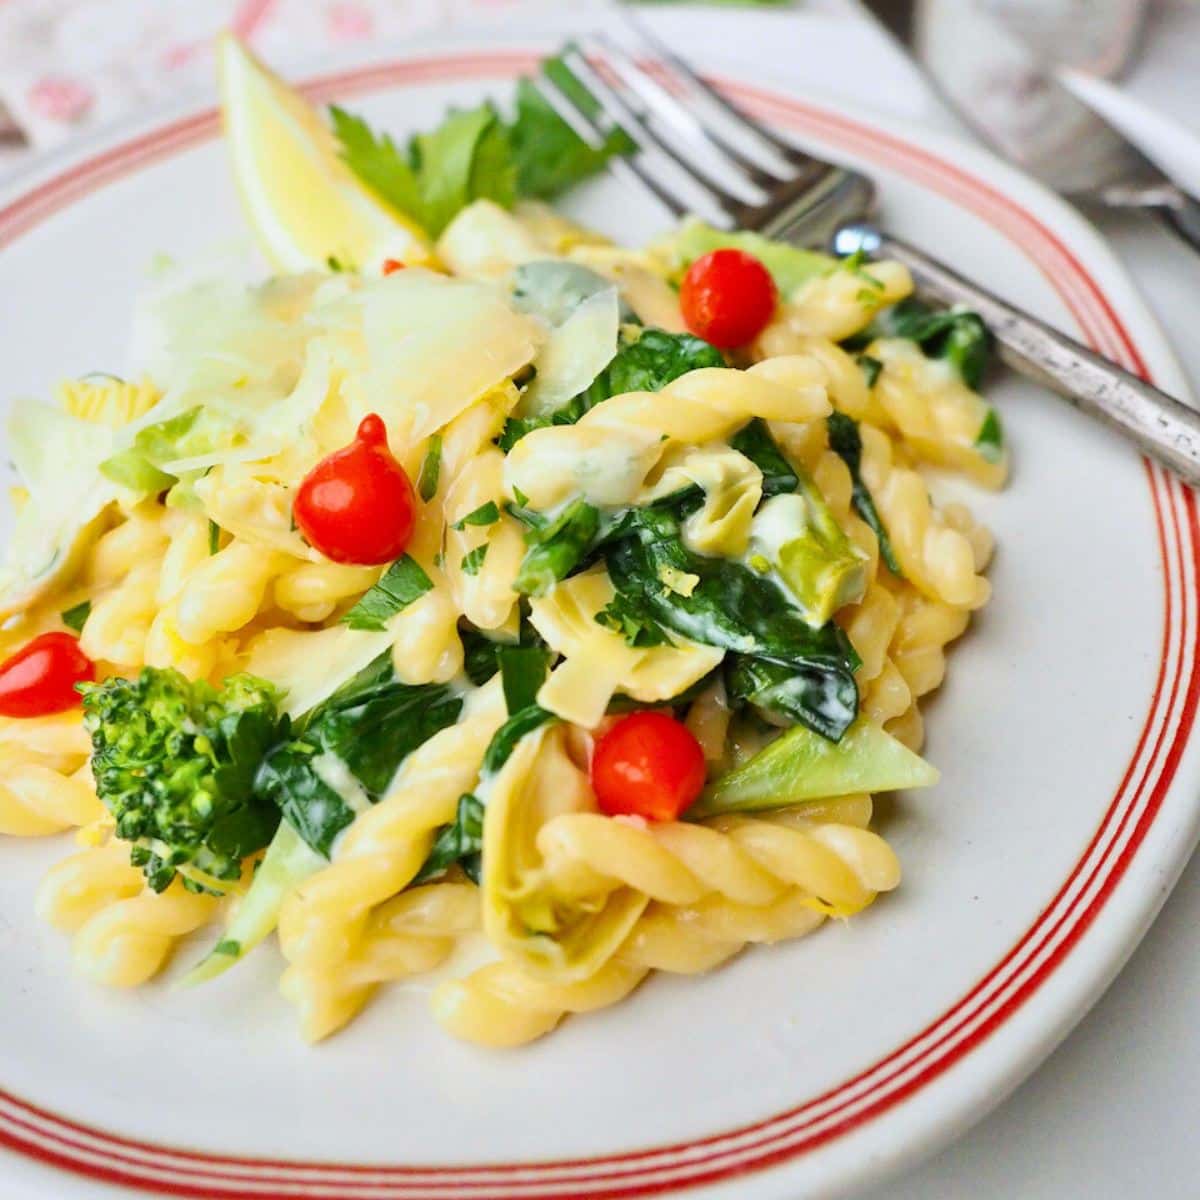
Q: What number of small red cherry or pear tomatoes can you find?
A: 4